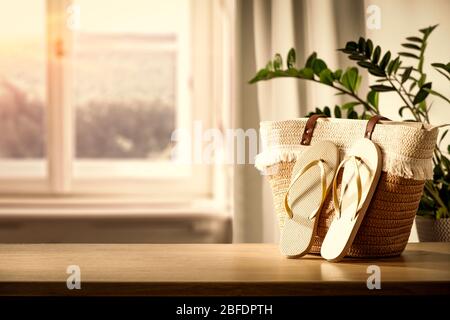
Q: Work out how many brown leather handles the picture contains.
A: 2